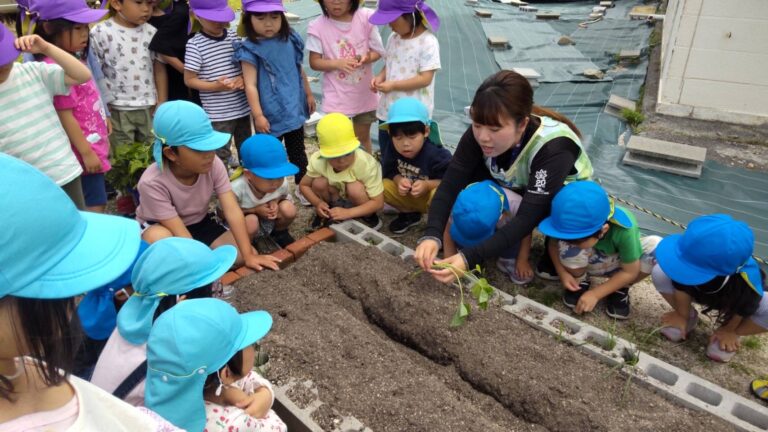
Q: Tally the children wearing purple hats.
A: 5